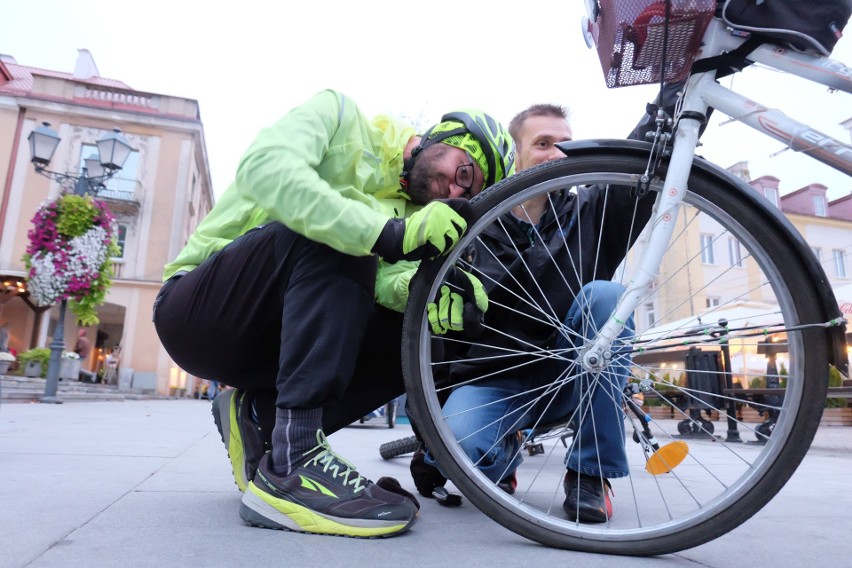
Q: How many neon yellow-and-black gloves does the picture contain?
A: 2